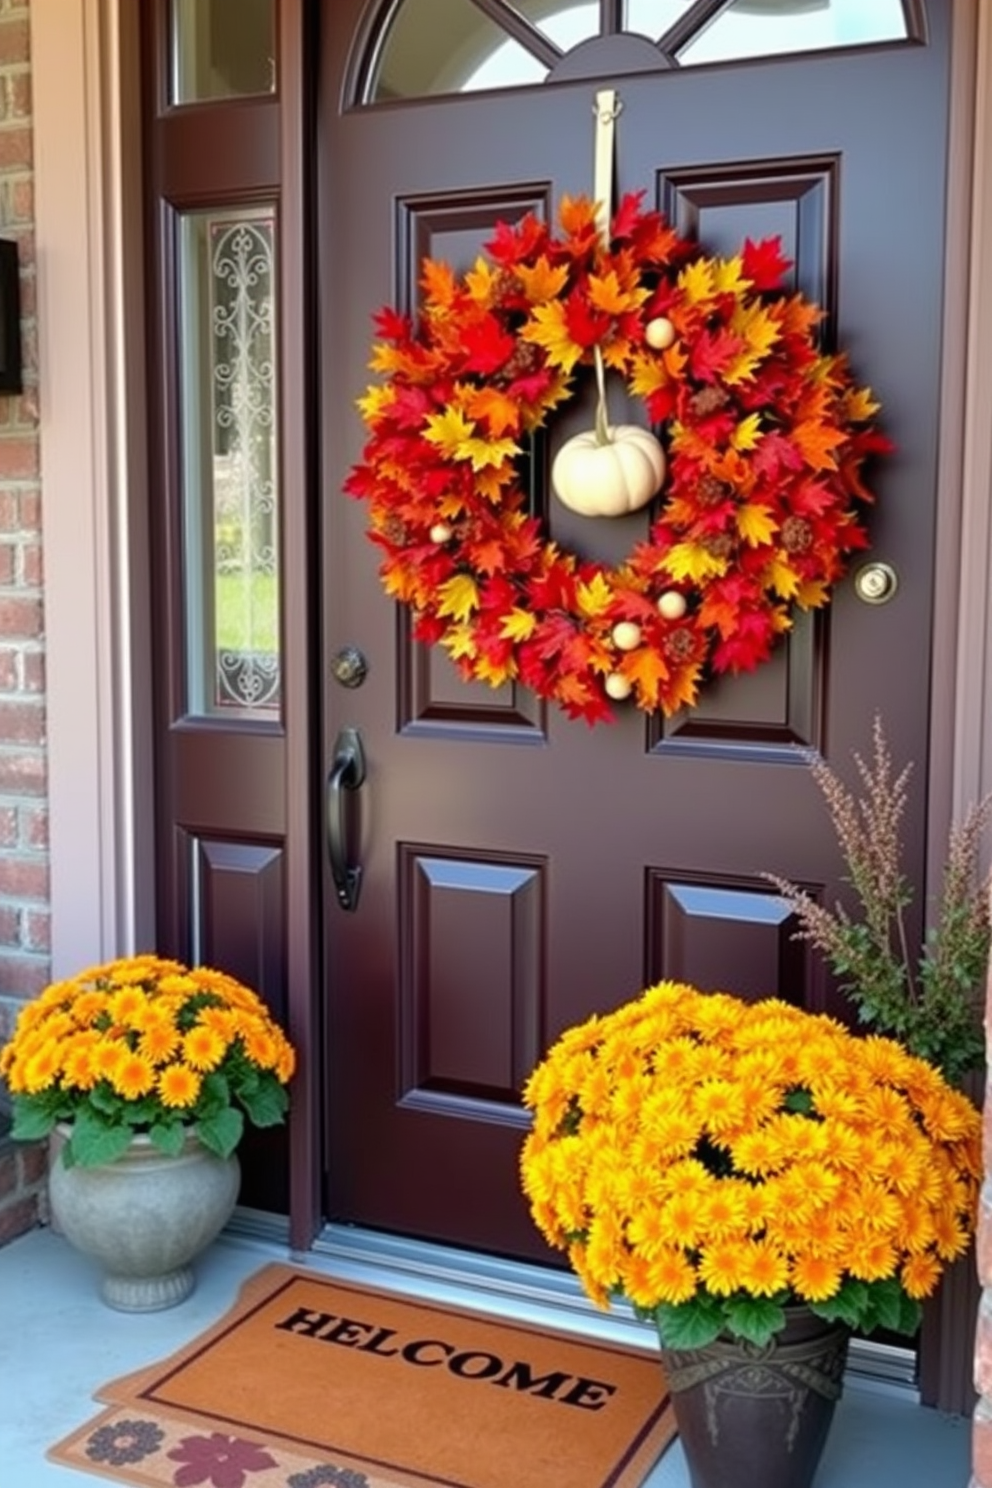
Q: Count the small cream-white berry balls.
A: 5